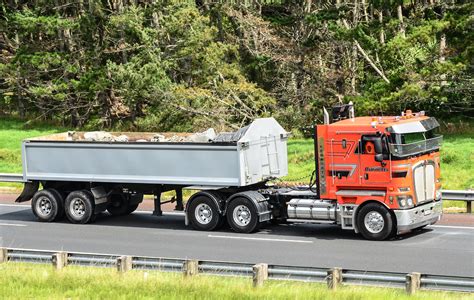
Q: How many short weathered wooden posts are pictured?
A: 7